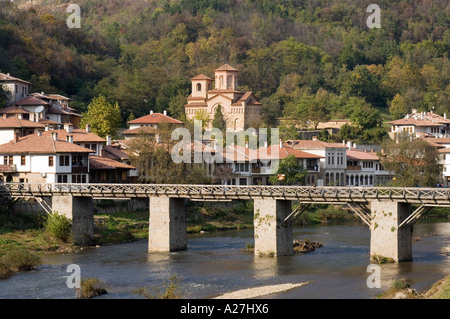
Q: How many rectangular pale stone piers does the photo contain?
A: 4